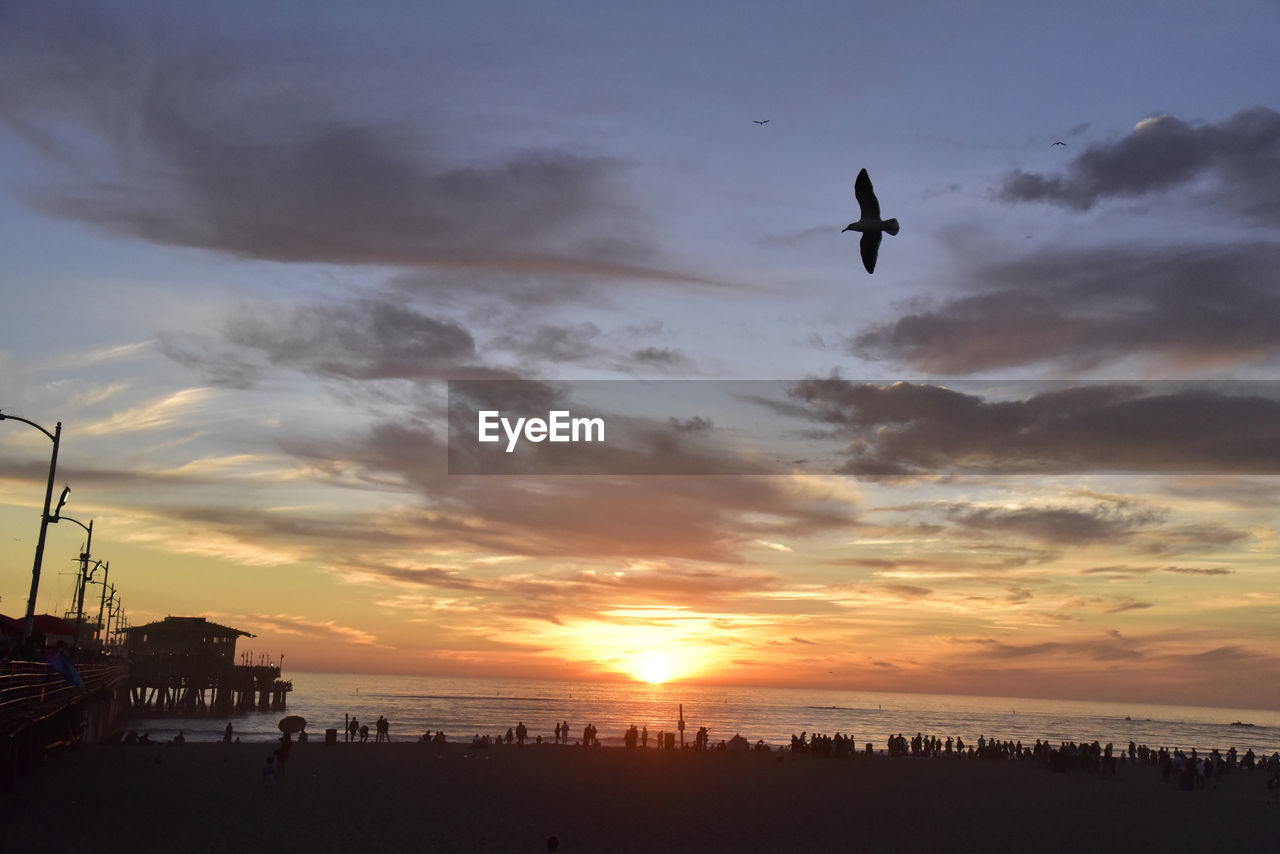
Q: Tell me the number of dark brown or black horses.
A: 0